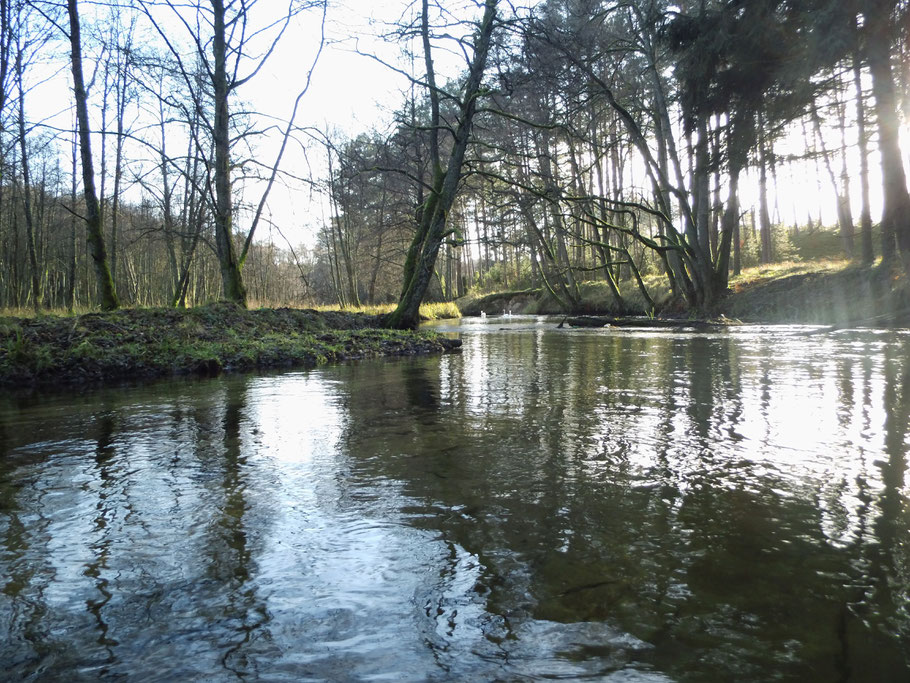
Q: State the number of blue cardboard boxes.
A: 0